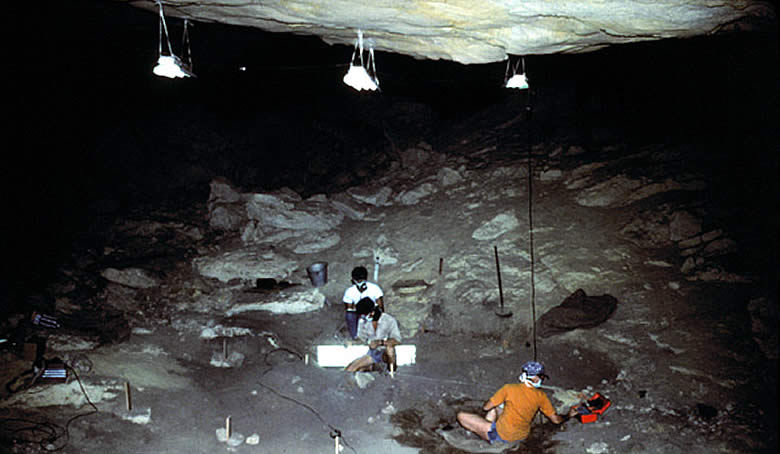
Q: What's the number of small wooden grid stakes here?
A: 6